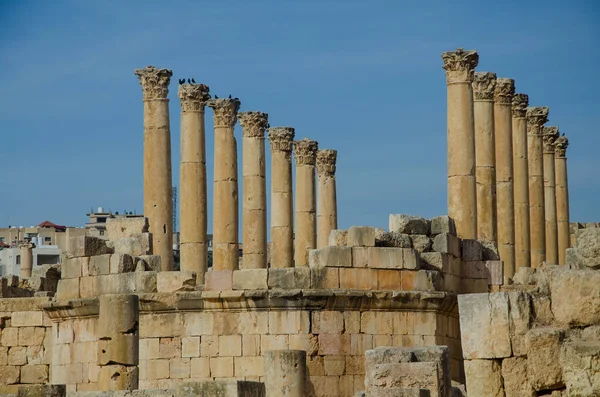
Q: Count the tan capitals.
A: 14